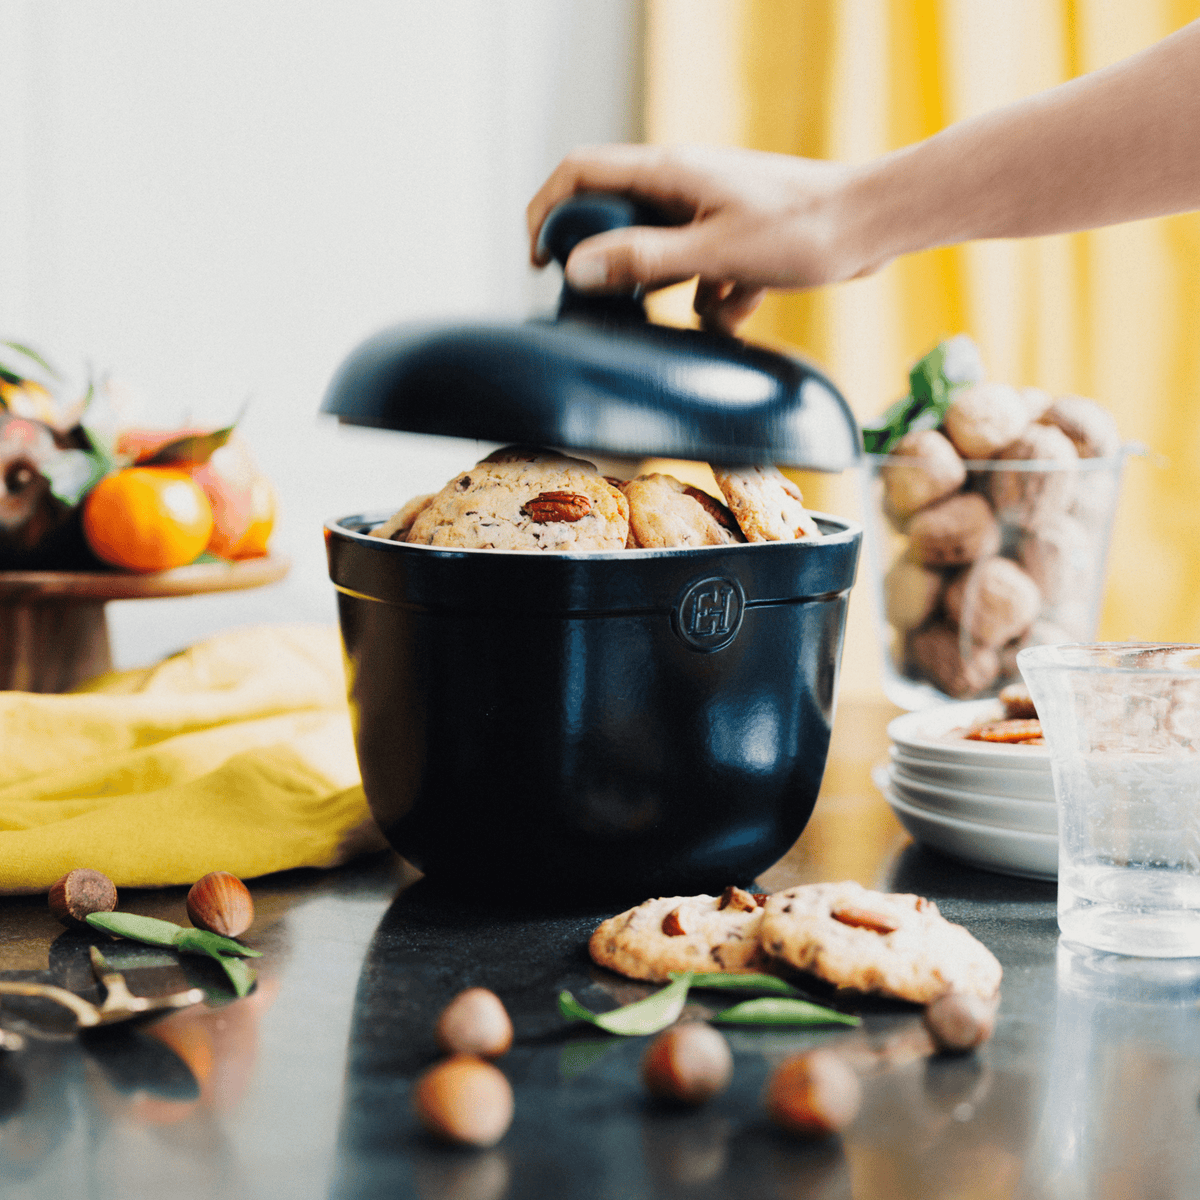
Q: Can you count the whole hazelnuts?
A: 7